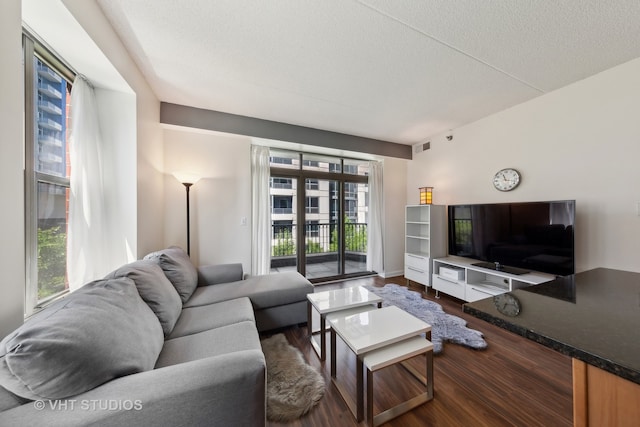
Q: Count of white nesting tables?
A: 4